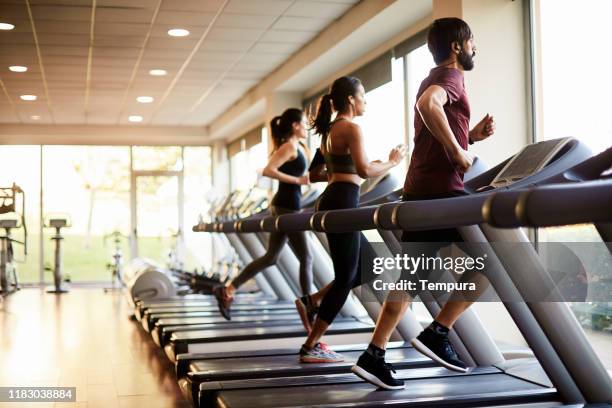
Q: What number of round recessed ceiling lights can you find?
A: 8